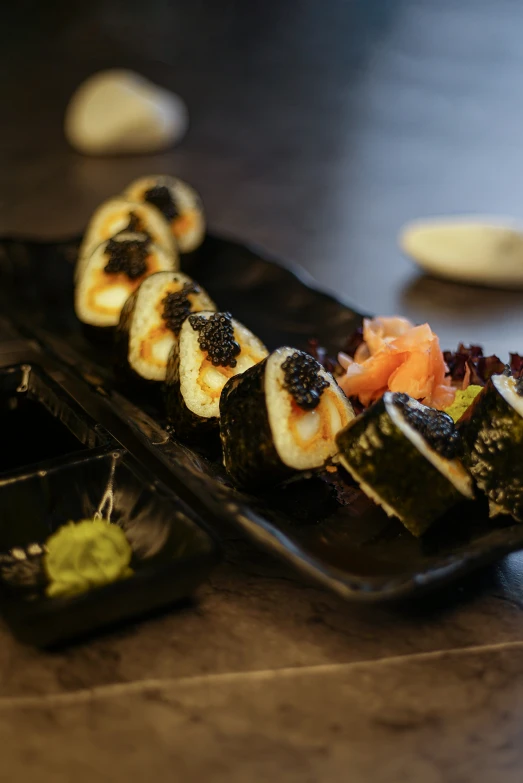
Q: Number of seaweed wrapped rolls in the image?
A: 8